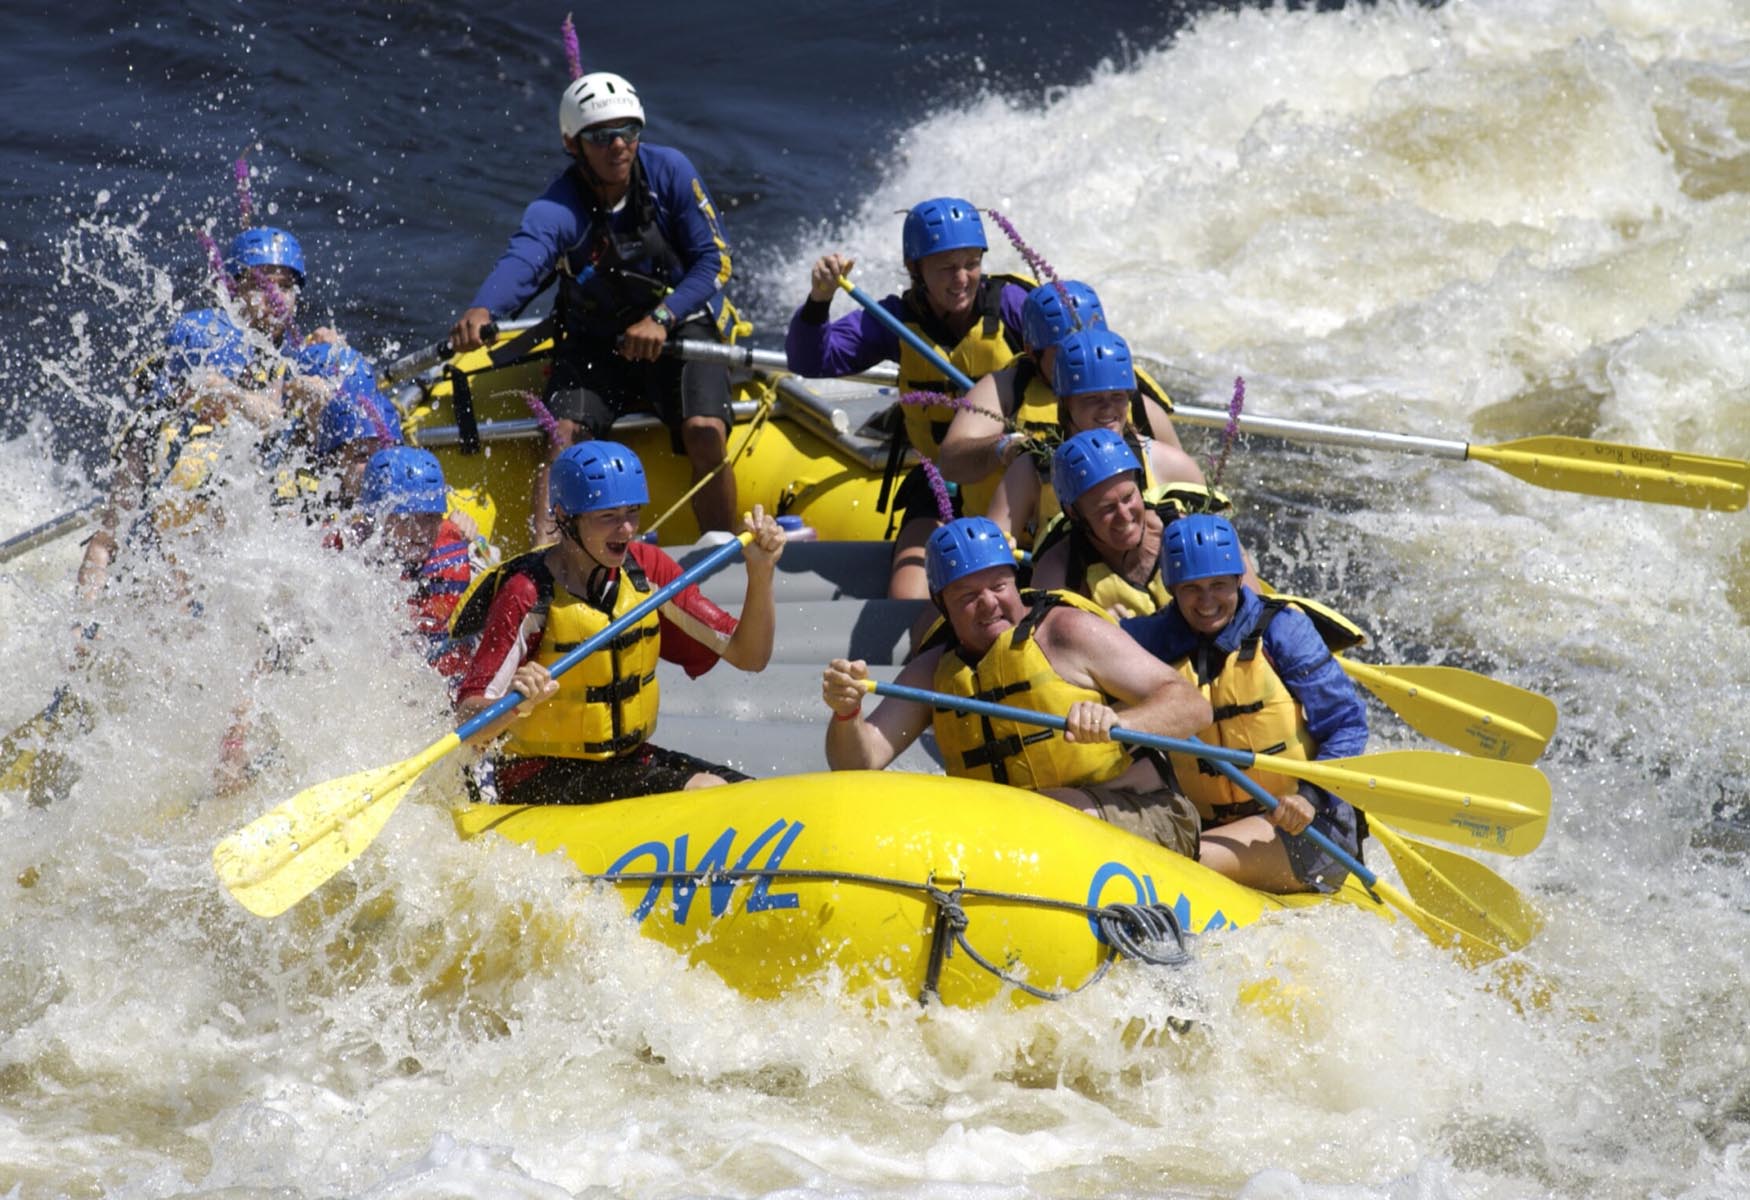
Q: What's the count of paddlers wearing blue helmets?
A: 12